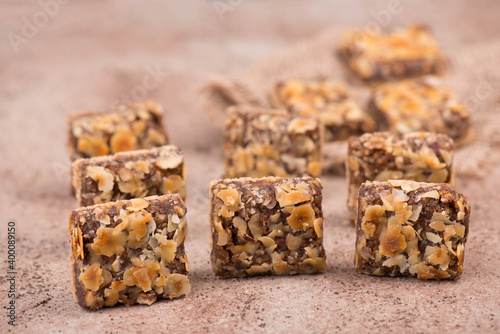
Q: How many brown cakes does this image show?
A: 10